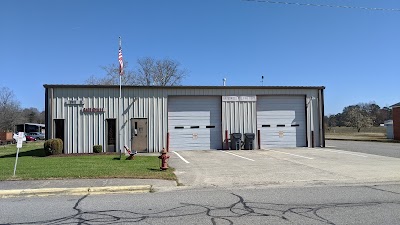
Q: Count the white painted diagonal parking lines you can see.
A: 4